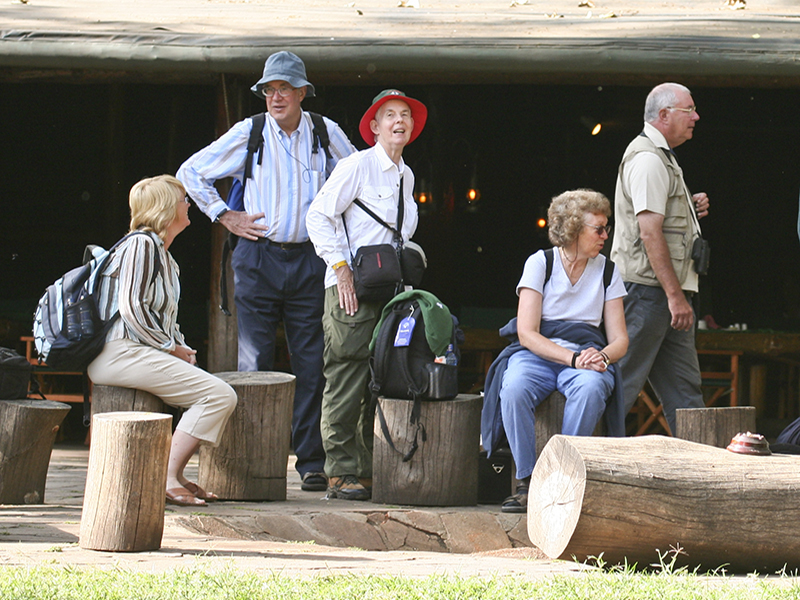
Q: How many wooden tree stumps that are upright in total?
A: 7